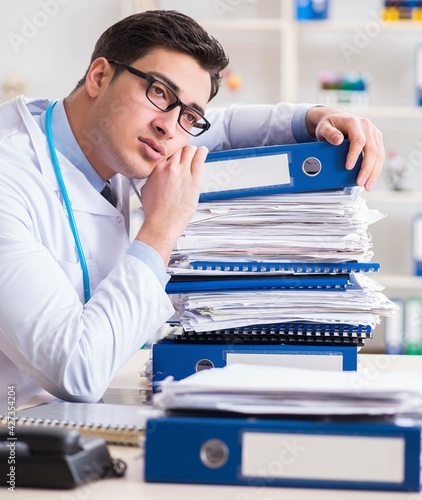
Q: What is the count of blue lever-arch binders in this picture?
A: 3